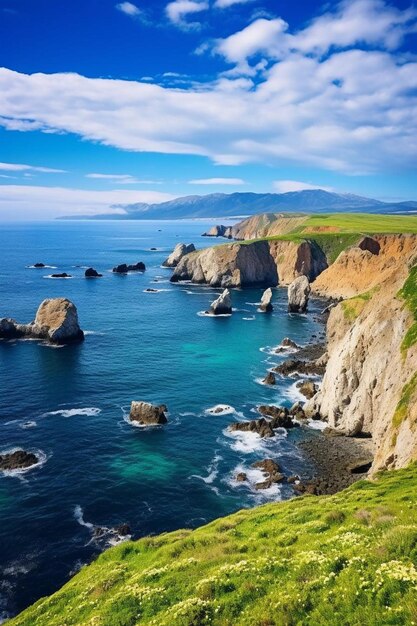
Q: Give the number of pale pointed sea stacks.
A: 3